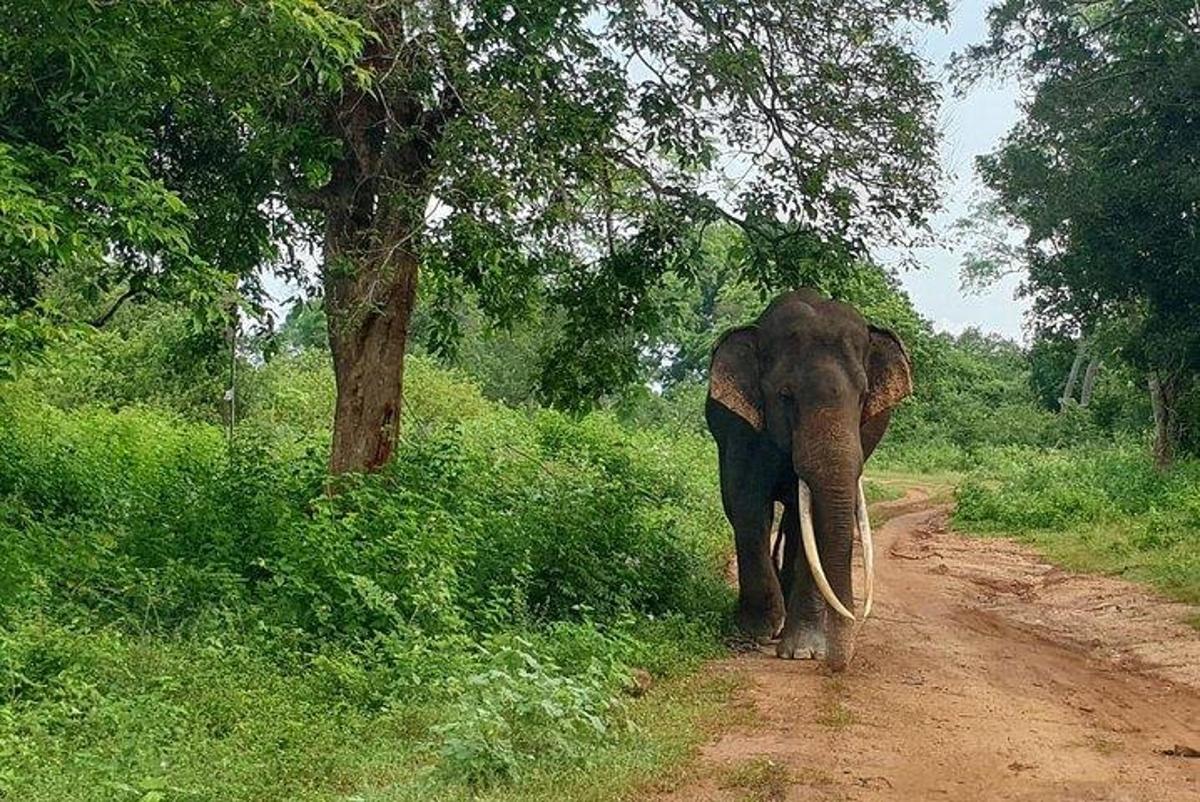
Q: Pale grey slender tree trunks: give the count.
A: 2